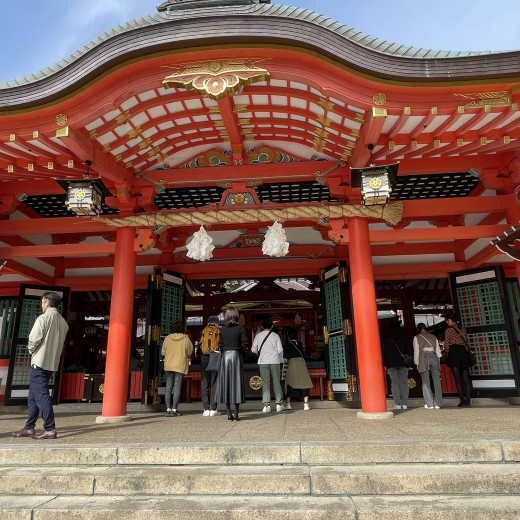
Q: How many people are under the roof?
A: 9